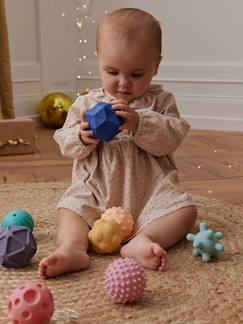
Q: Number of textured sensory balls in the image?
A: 8